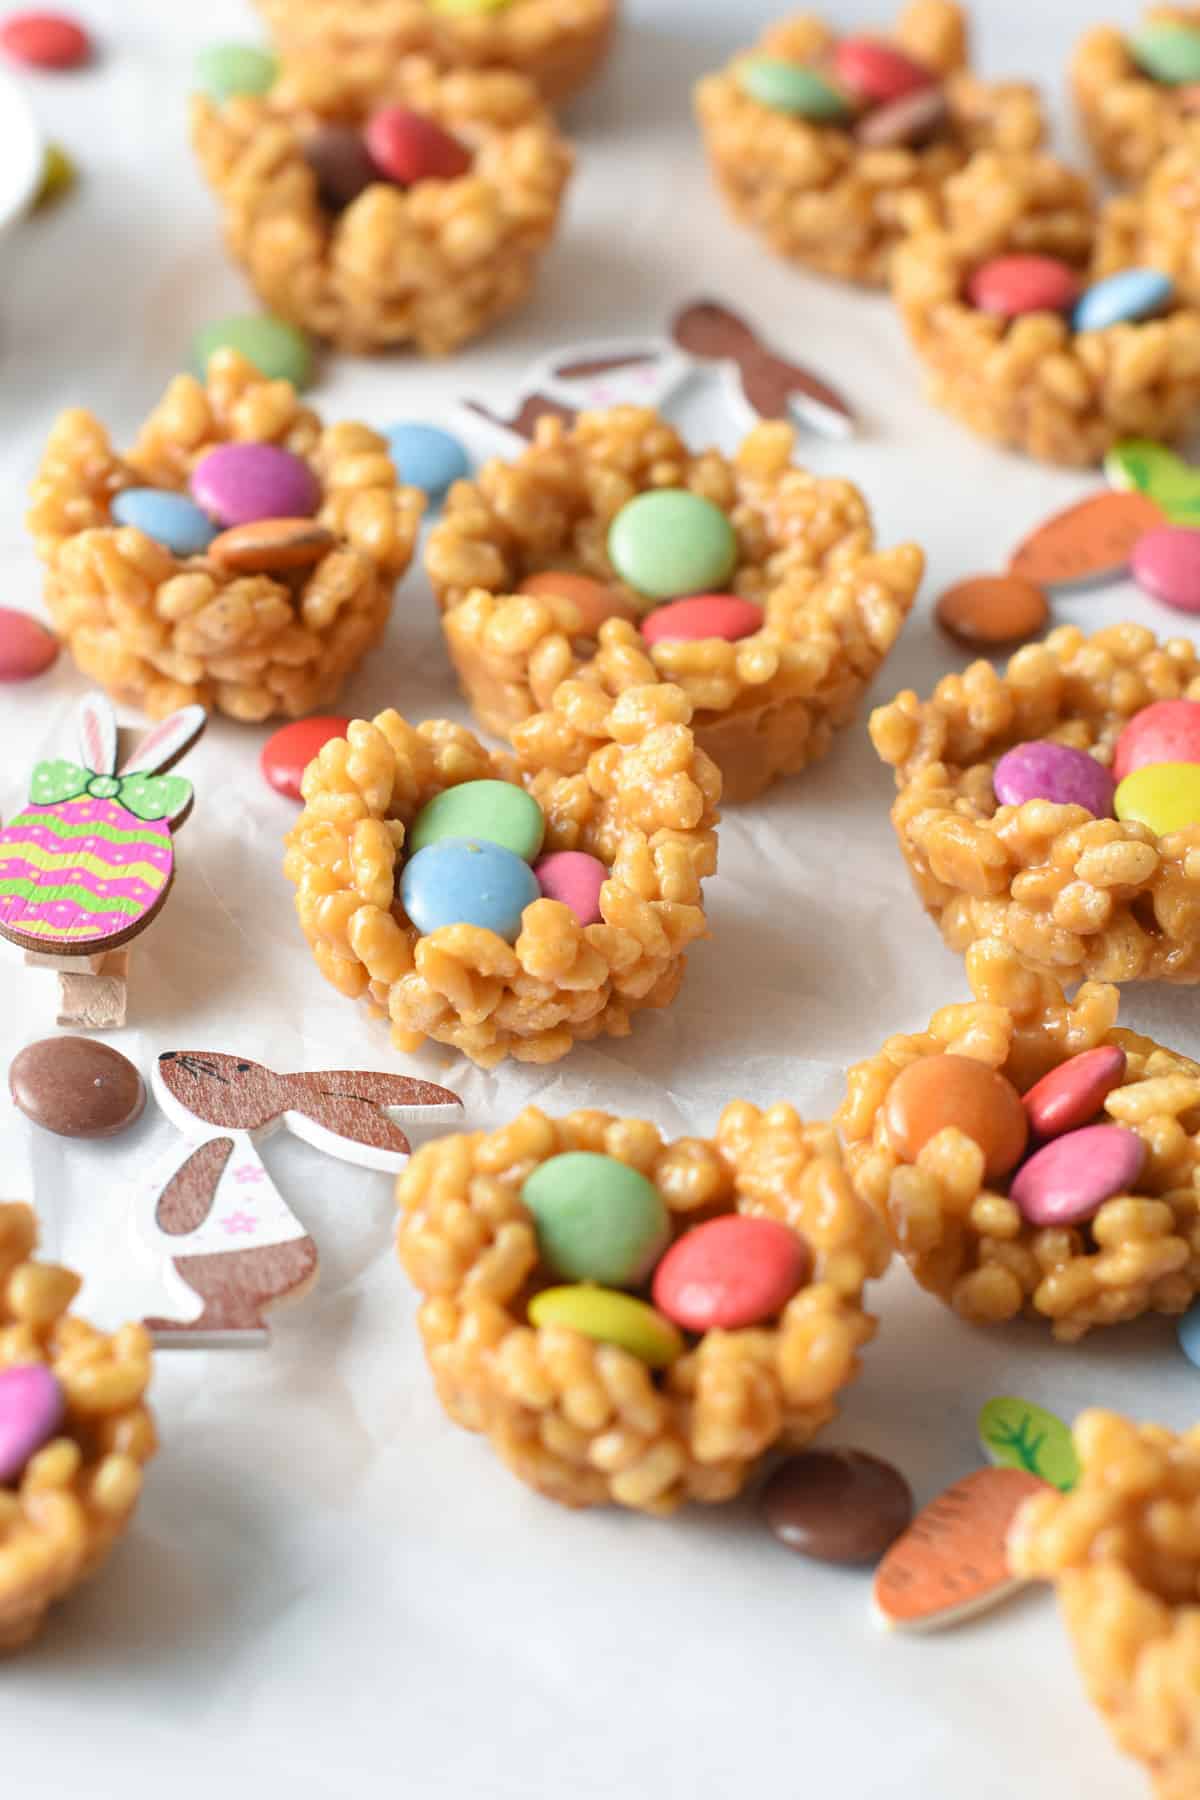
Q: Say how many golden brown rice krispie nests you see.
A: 13